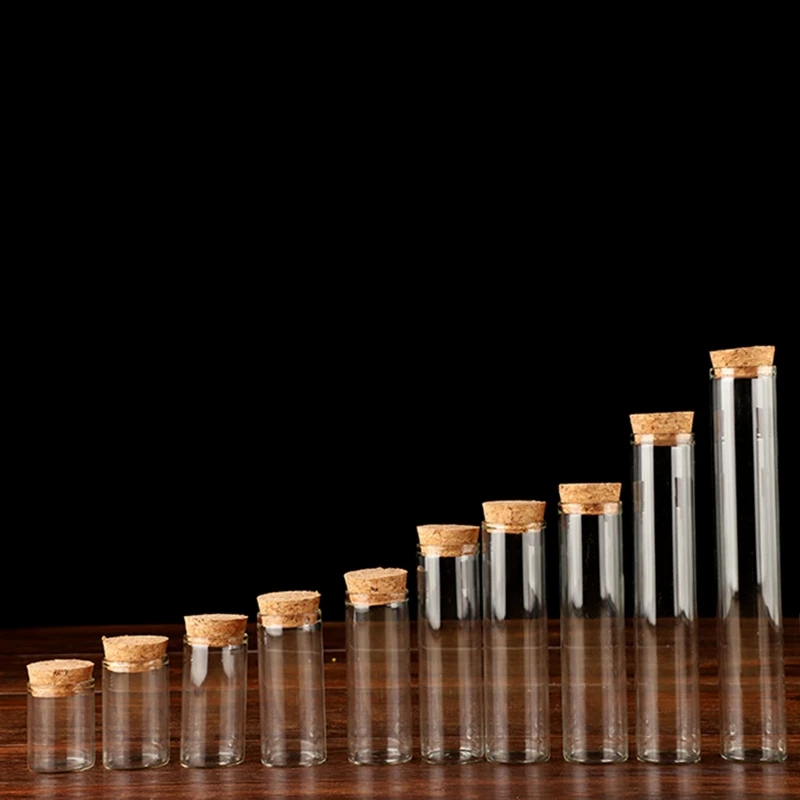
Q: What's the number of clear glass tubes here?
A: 10